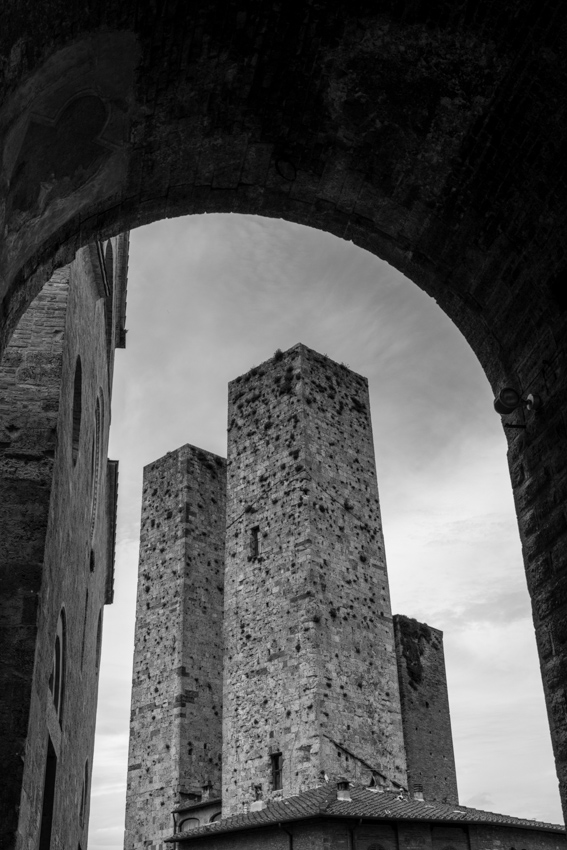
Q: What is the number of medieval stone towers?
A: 3